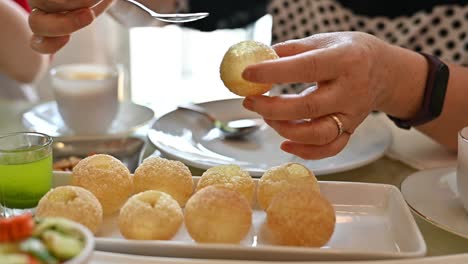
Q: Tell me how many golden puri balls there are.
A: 9